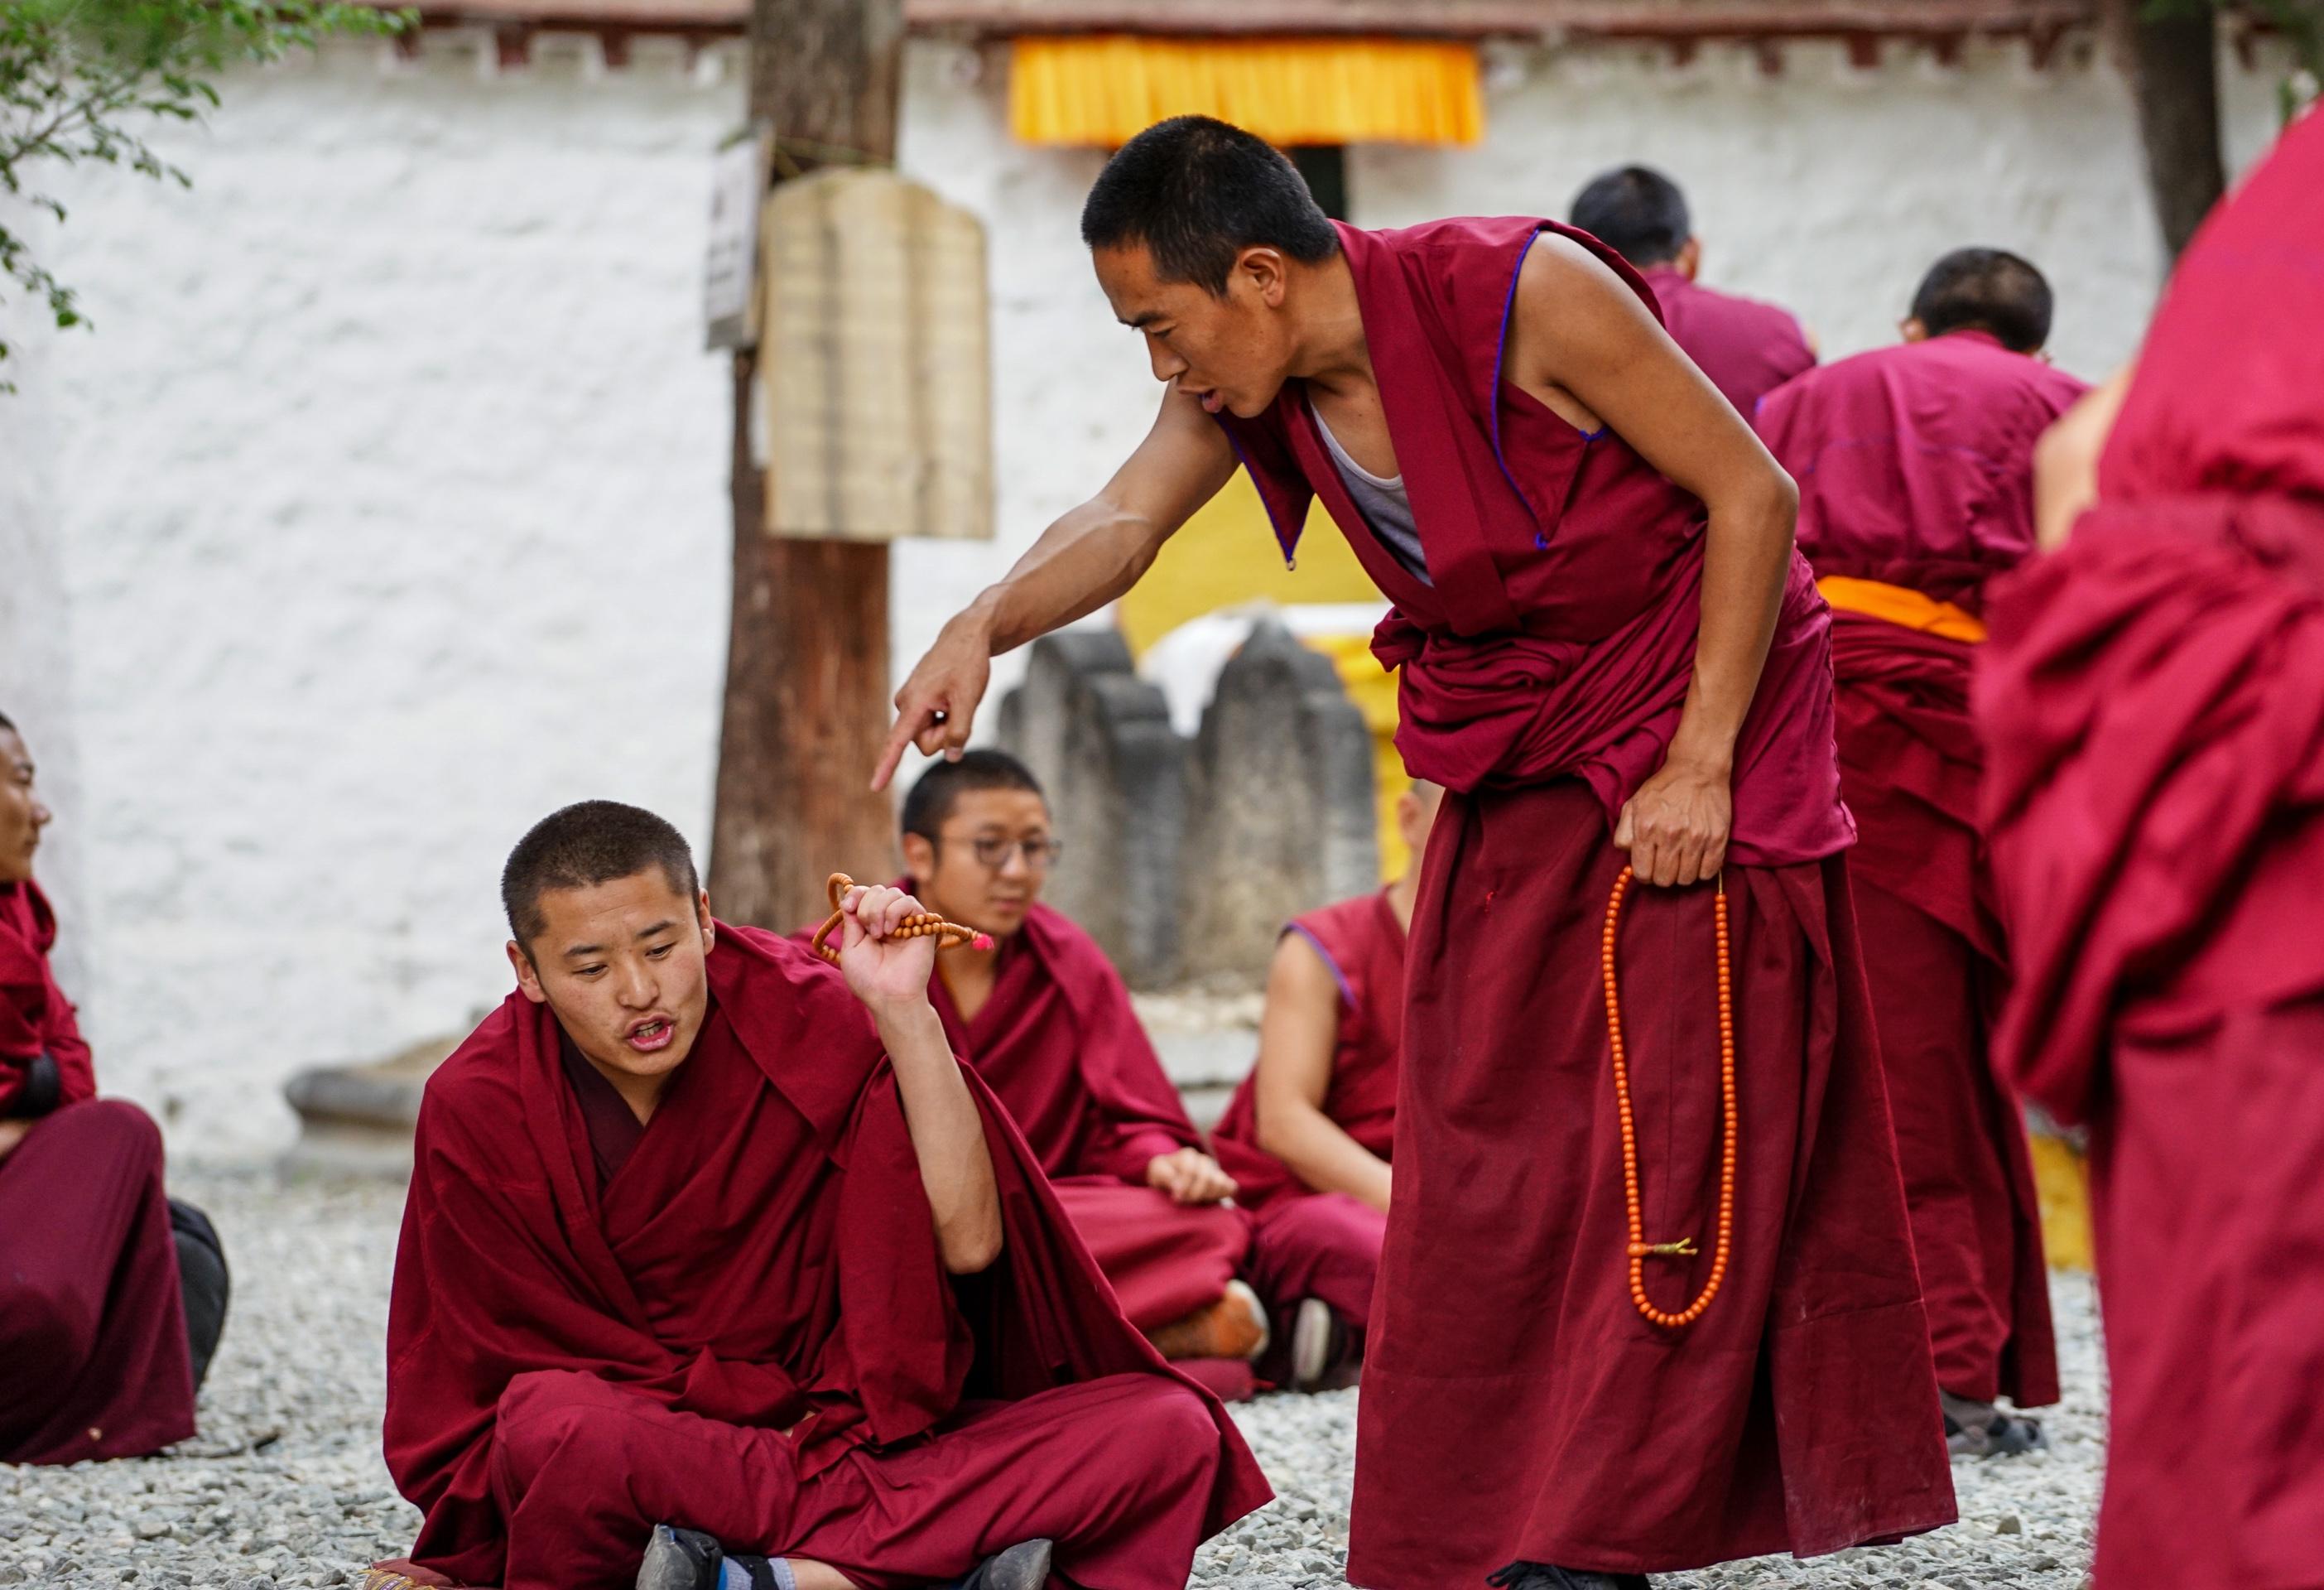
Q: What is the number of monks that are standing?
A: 4